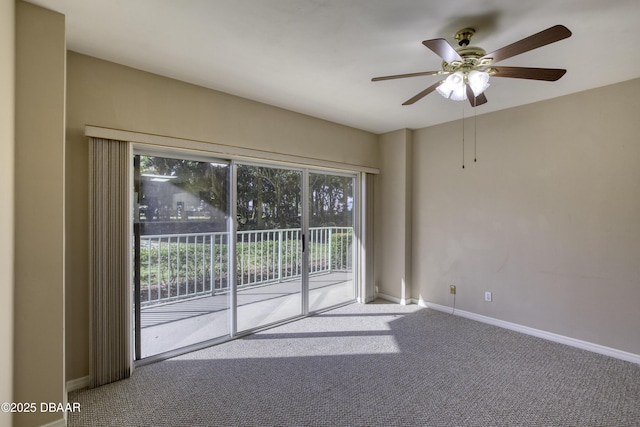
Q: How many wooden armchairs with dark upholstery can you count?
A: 0